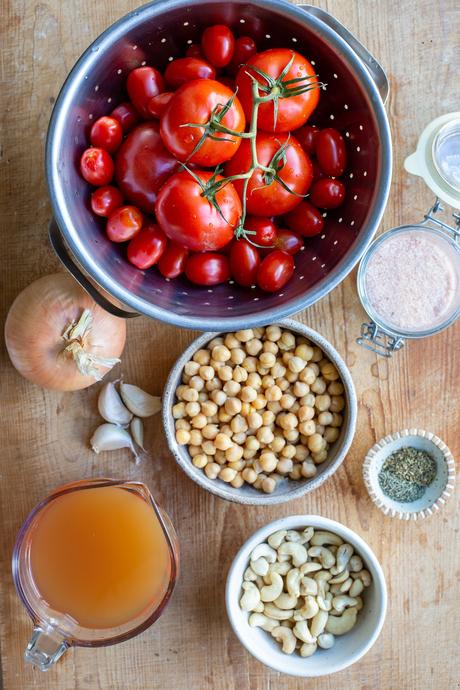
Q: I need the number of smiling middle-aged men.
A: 0